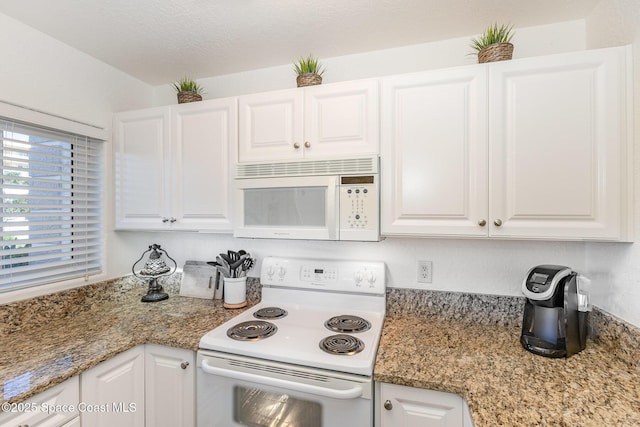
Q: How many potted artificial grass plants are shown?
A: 3